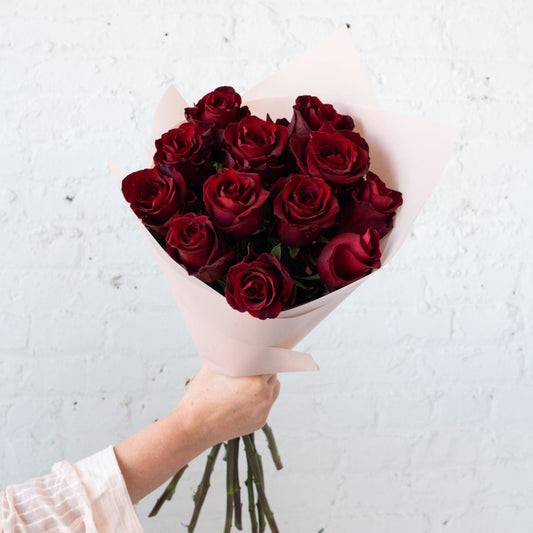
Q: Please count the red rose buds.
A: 12